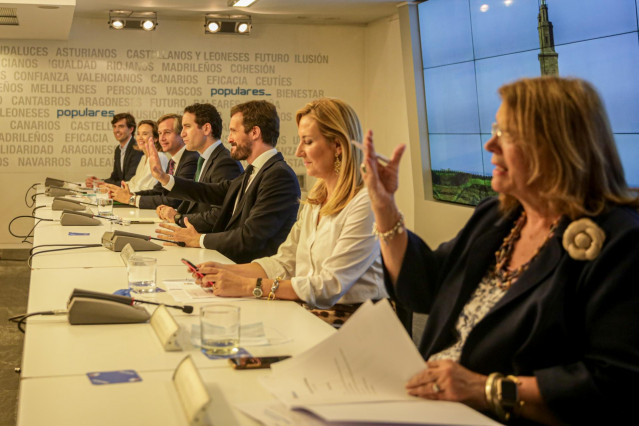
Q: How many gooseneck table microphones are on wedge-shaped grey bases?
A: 6